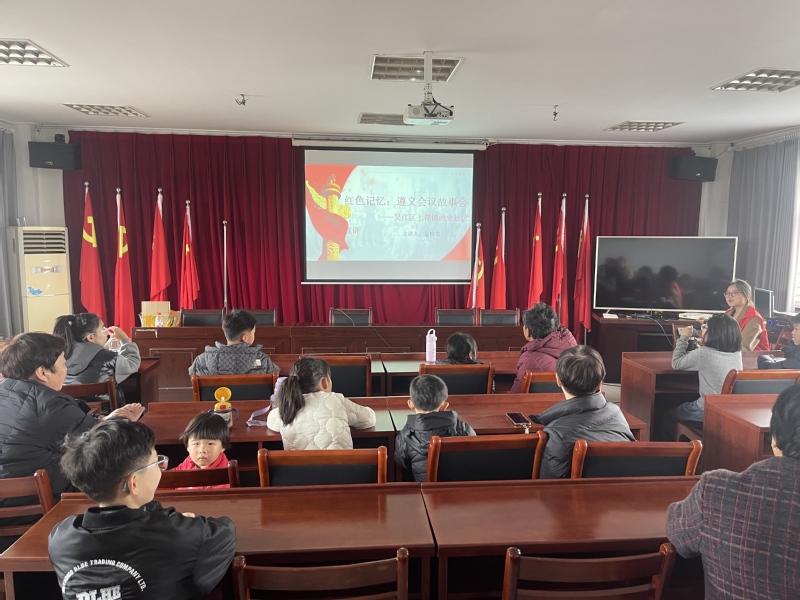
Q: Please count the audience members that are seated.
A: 13